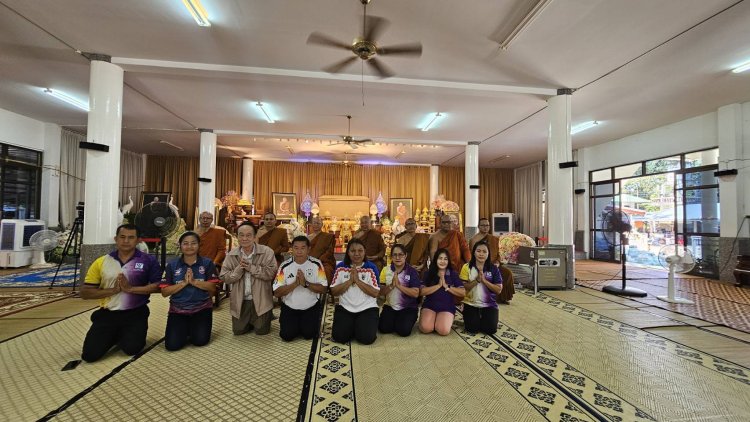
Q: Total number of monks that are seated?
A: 7